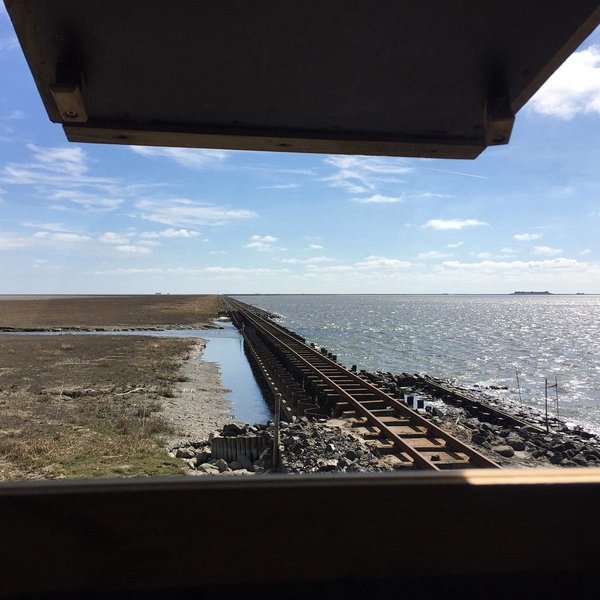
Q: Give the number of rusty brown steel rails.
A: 2